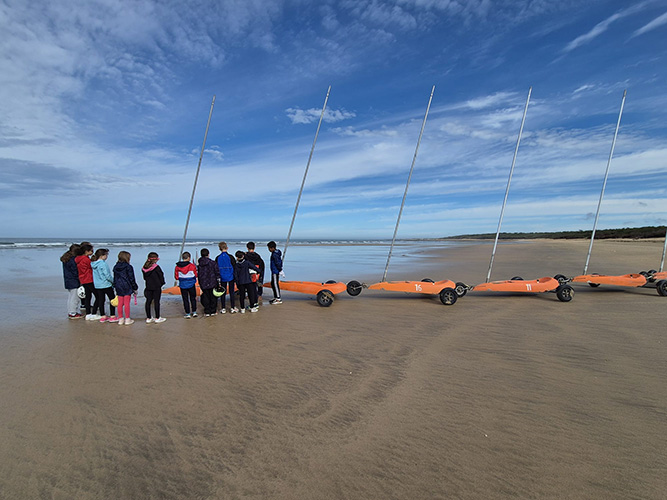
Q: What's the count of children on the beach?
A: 12